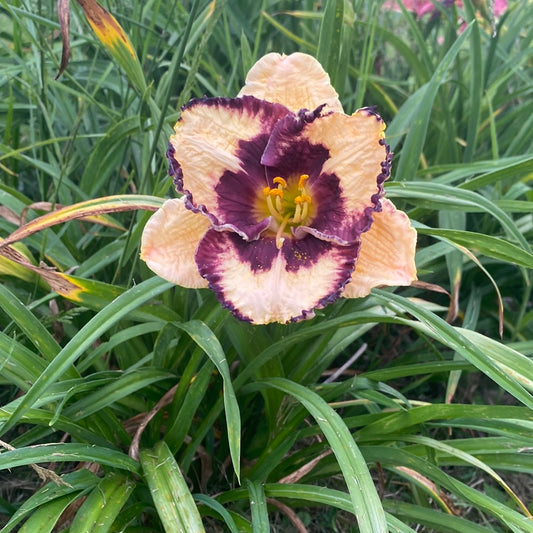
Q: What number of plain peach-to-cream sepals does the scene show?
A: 3